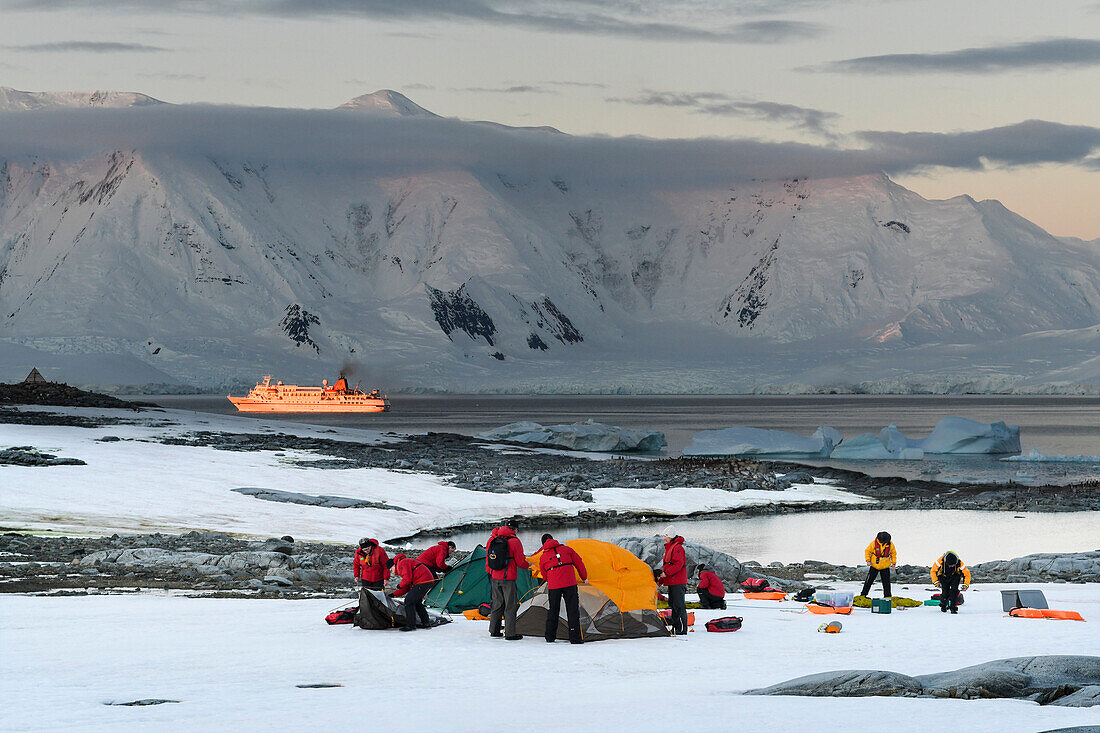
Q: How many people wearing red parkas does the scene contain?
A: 7